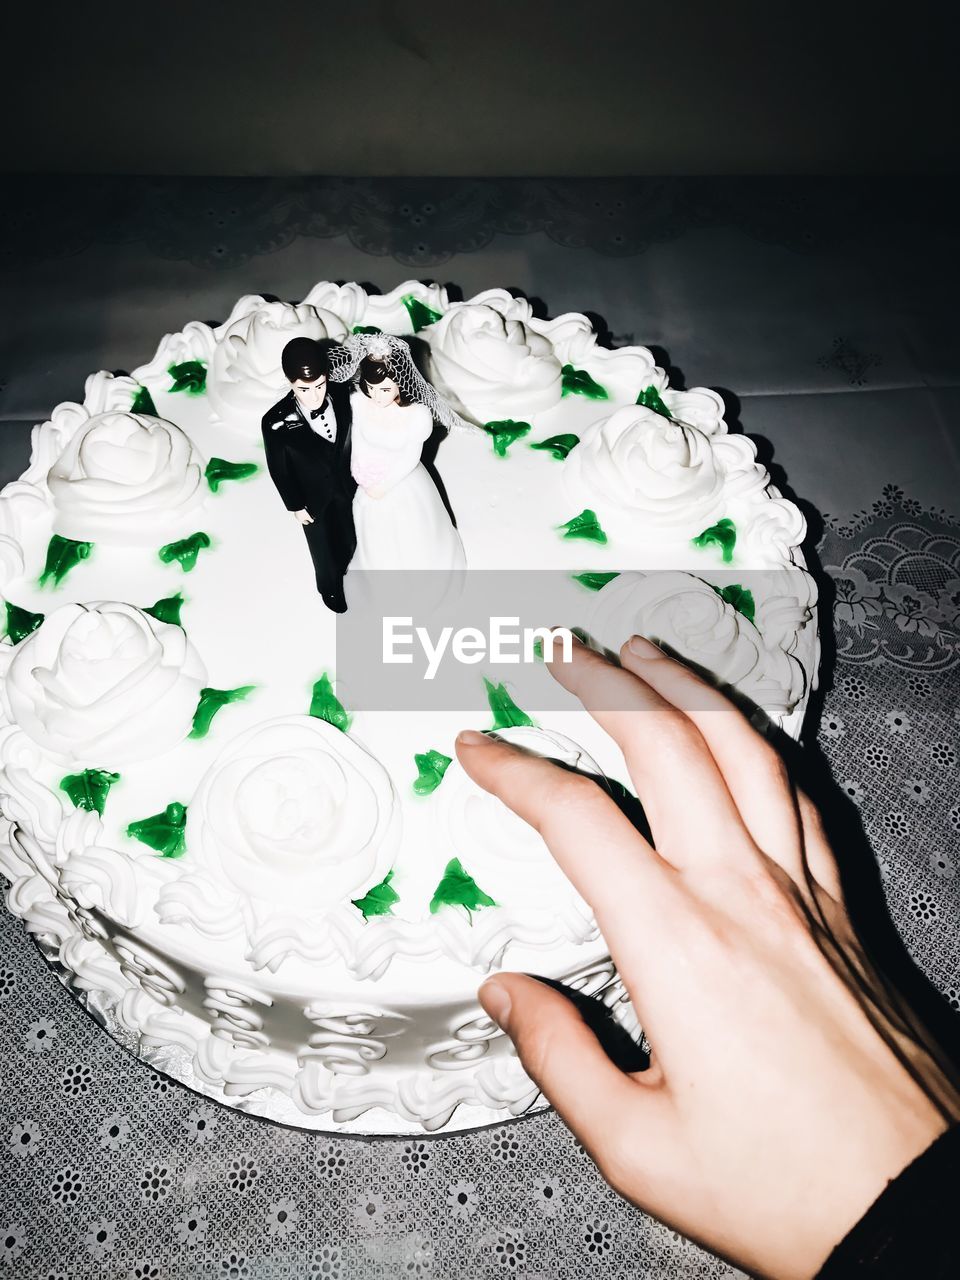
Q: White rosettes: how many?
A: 8